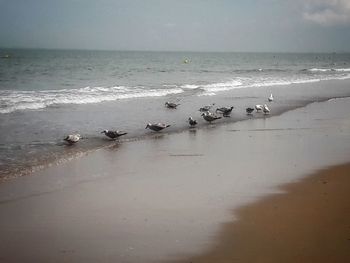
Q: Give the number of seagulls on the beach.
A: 12